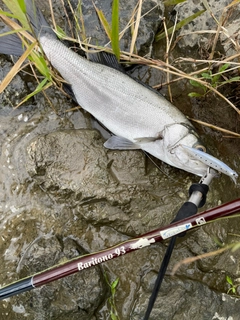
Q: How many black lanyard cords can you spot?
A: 1